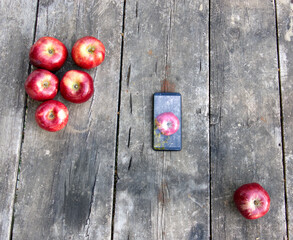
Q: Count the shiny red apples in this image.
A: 6